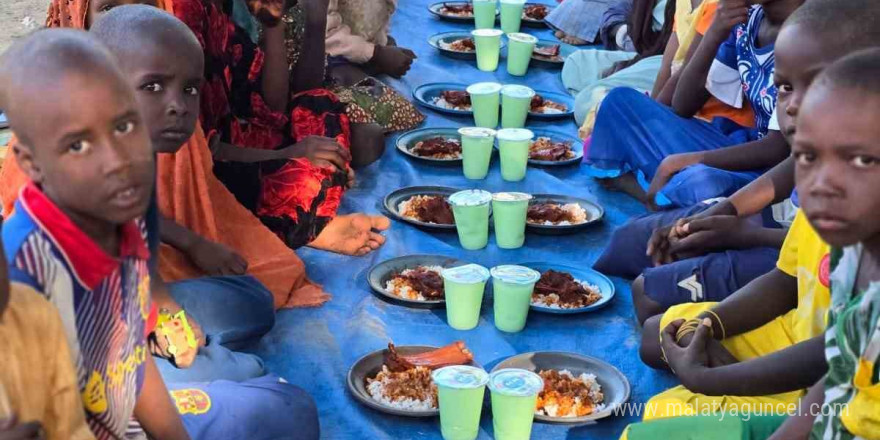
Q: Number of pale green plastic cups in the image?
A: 14